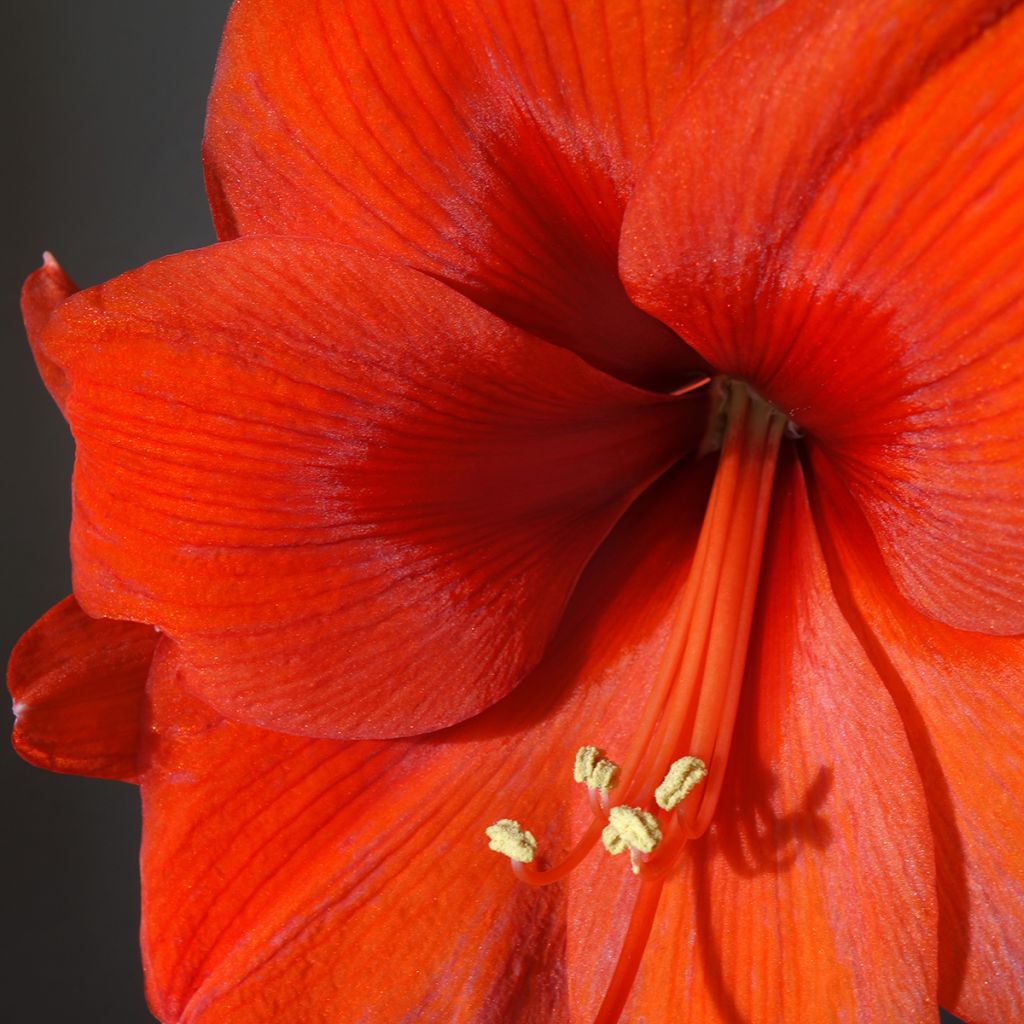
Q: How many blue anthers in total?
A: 0